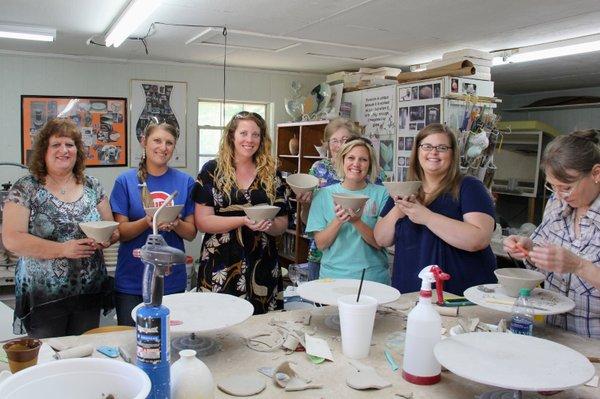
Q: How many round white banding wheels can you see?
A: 4